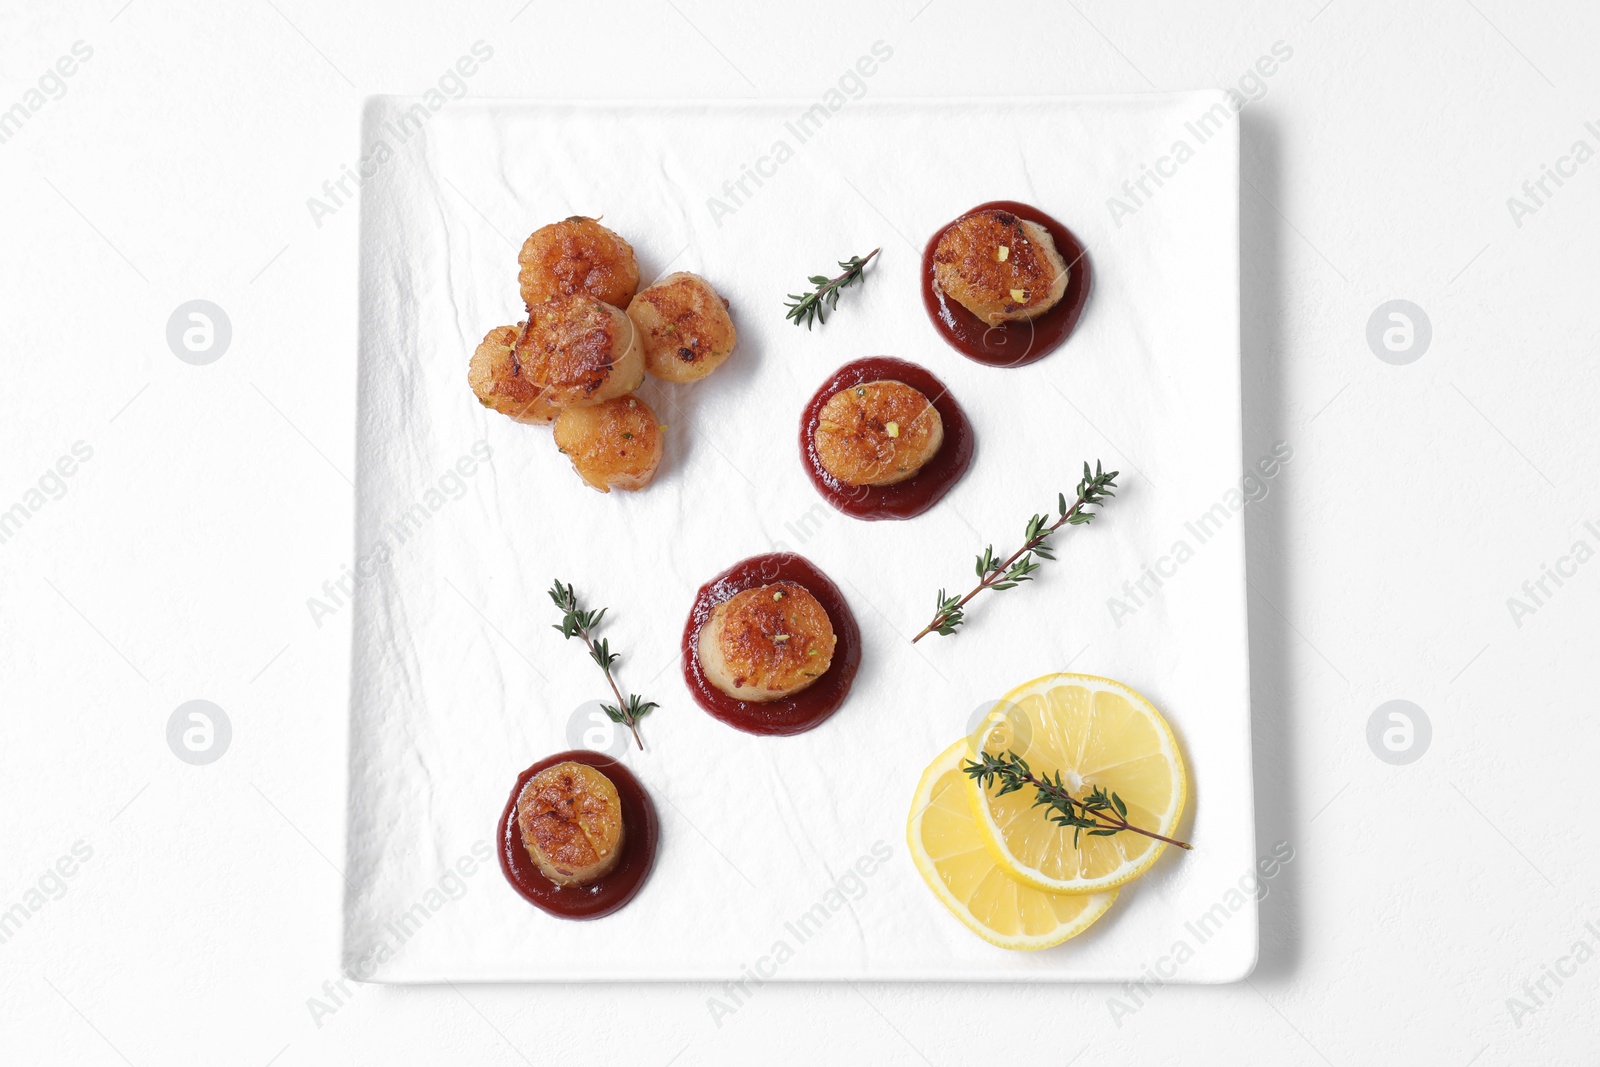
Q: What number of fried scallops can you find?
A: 9